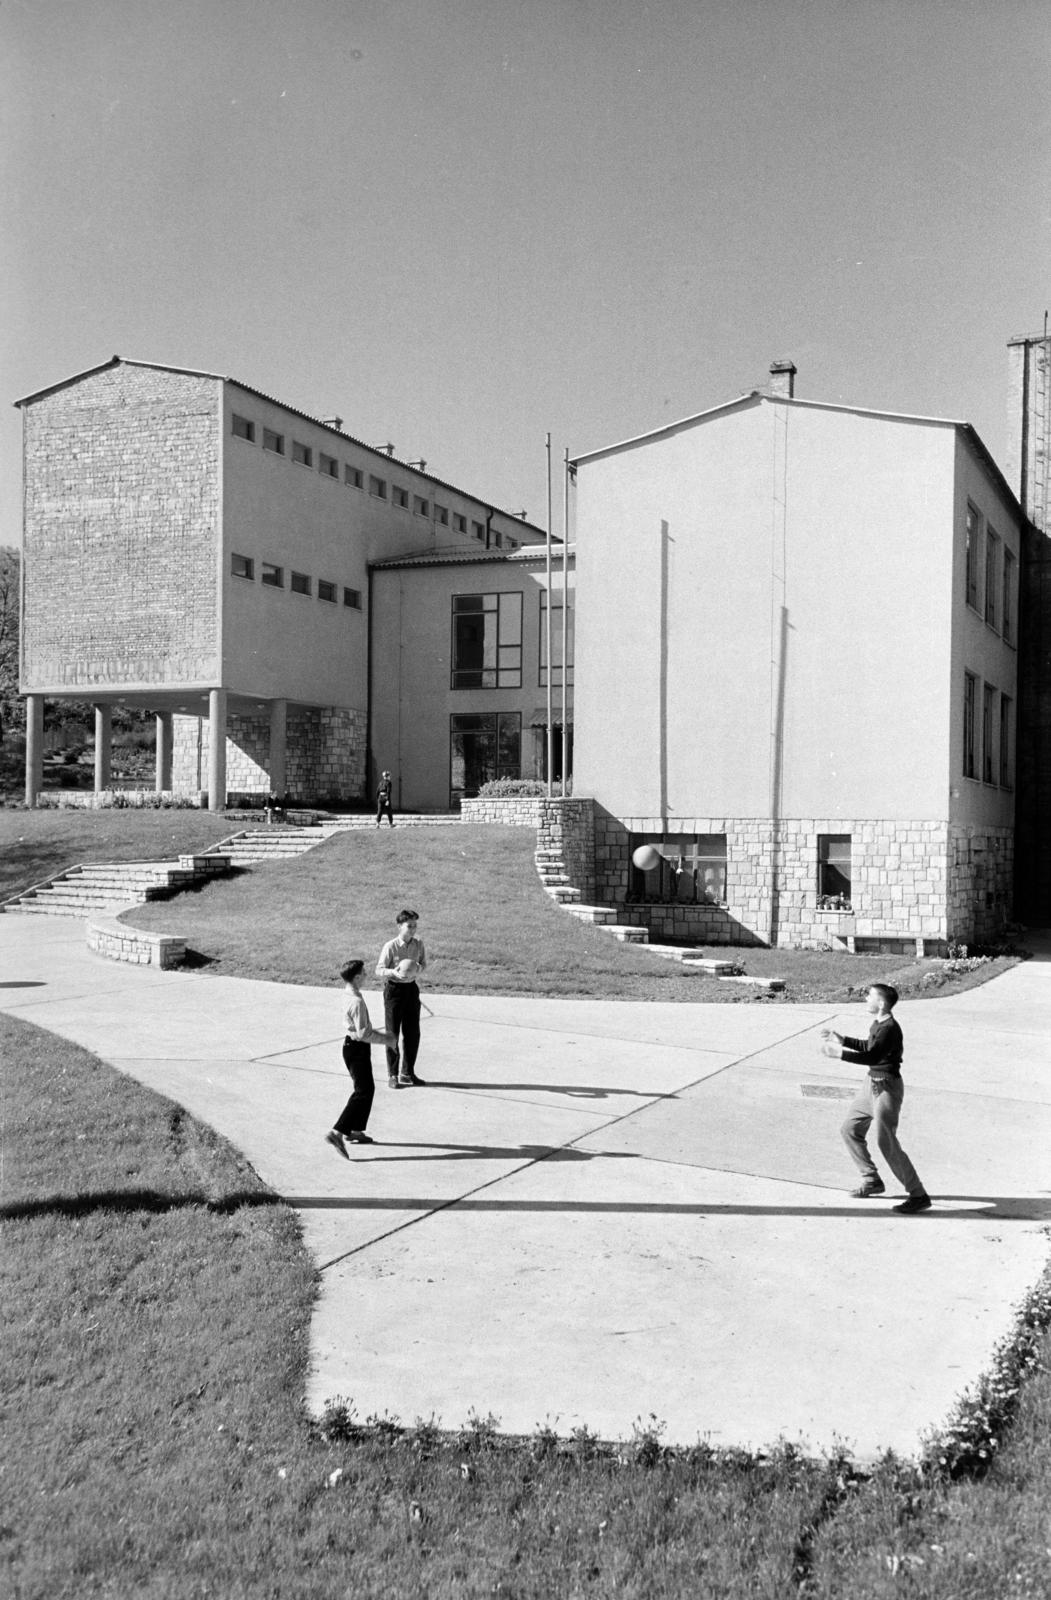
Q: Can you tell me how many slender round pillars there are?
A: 5